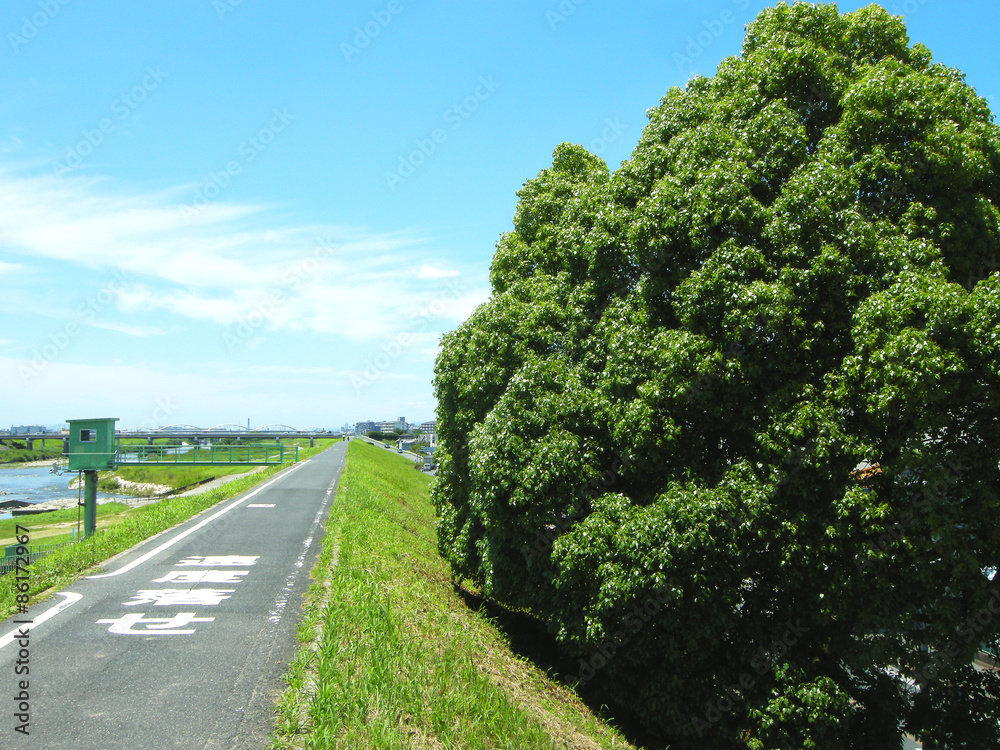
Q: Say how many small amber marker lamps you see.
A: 0